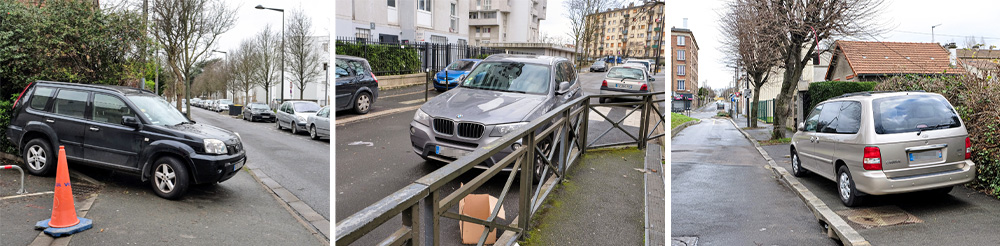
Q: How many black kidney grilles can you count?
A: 2